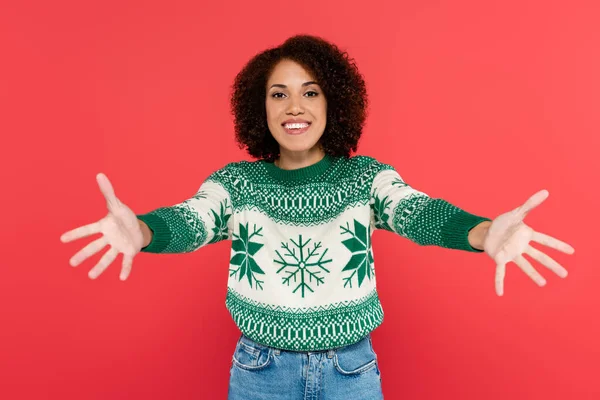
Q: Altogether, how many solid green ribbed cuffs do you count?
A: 2